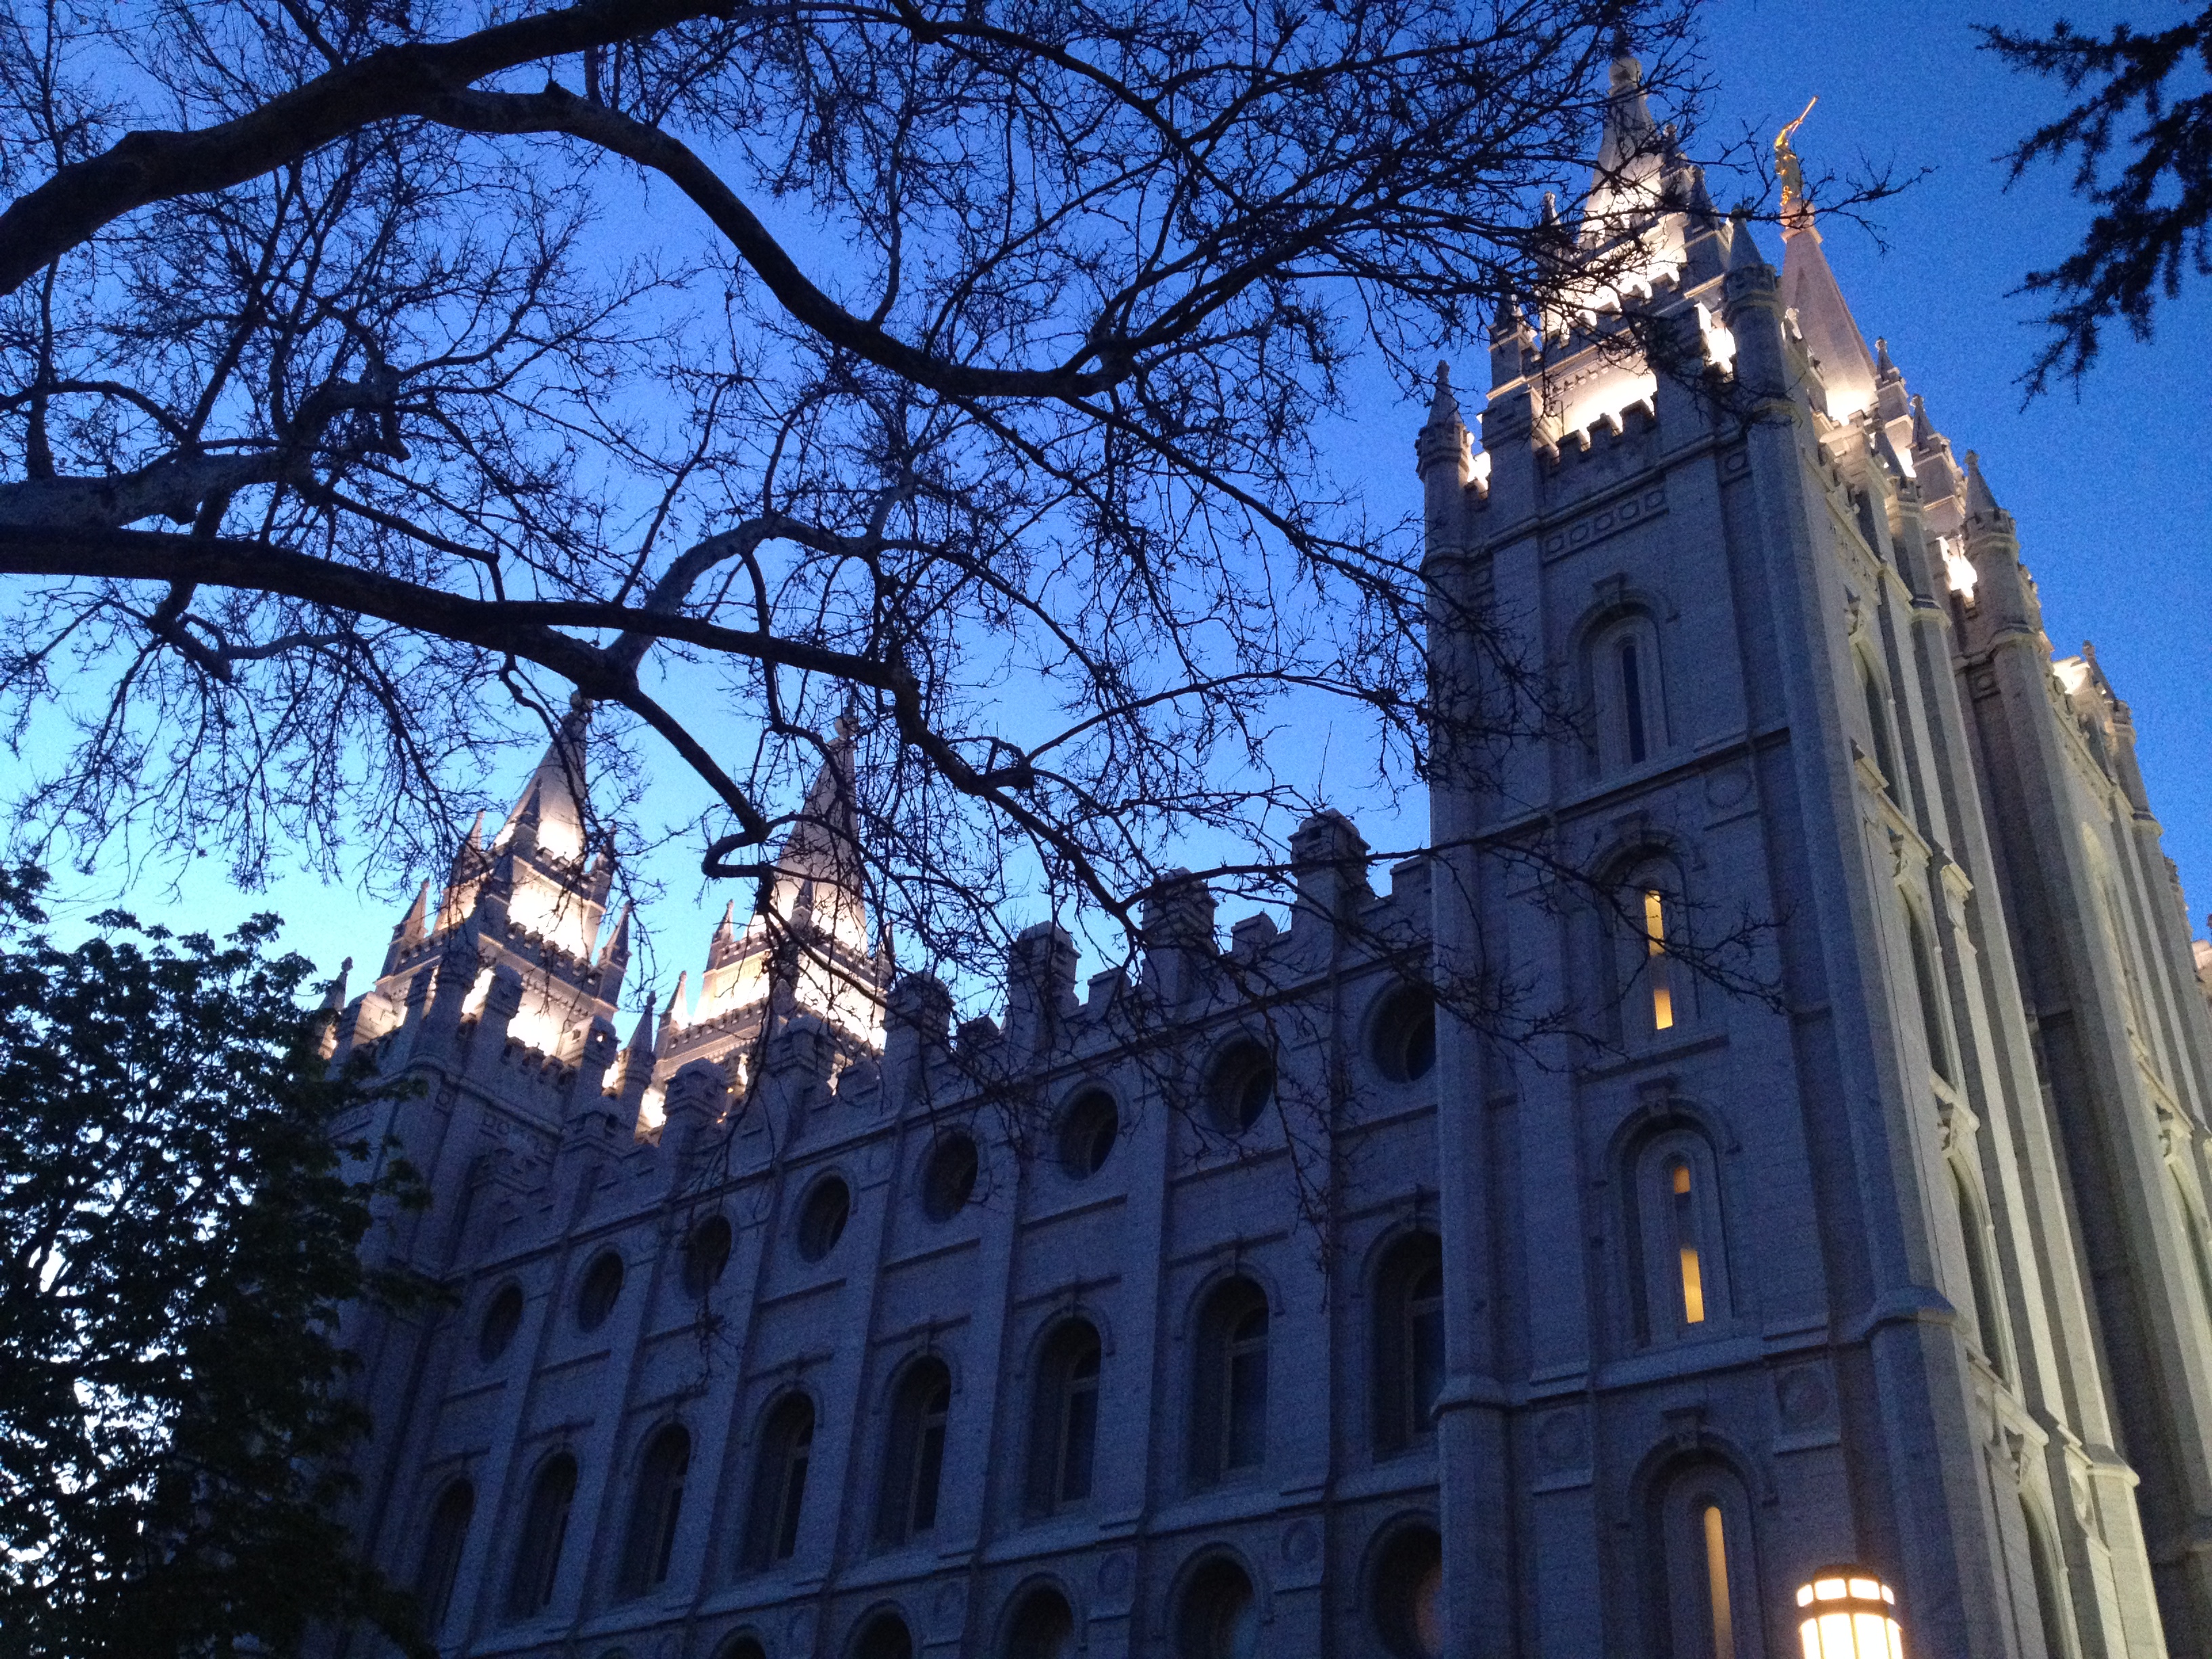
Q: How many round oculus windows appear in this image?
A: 8